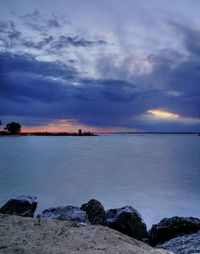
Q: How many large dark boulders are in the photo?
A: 5